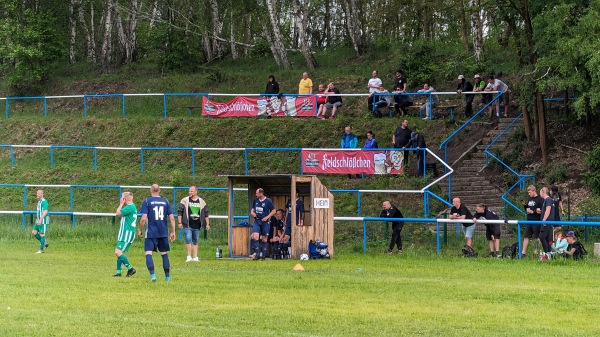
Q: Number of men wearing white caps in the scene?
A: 2